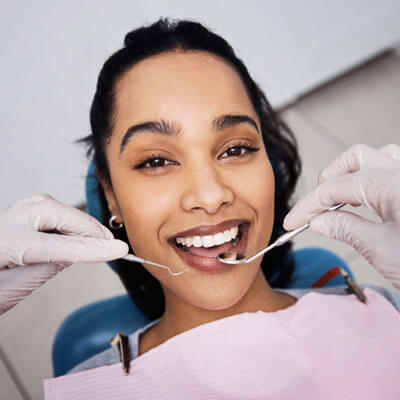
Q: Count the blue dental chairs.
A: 1